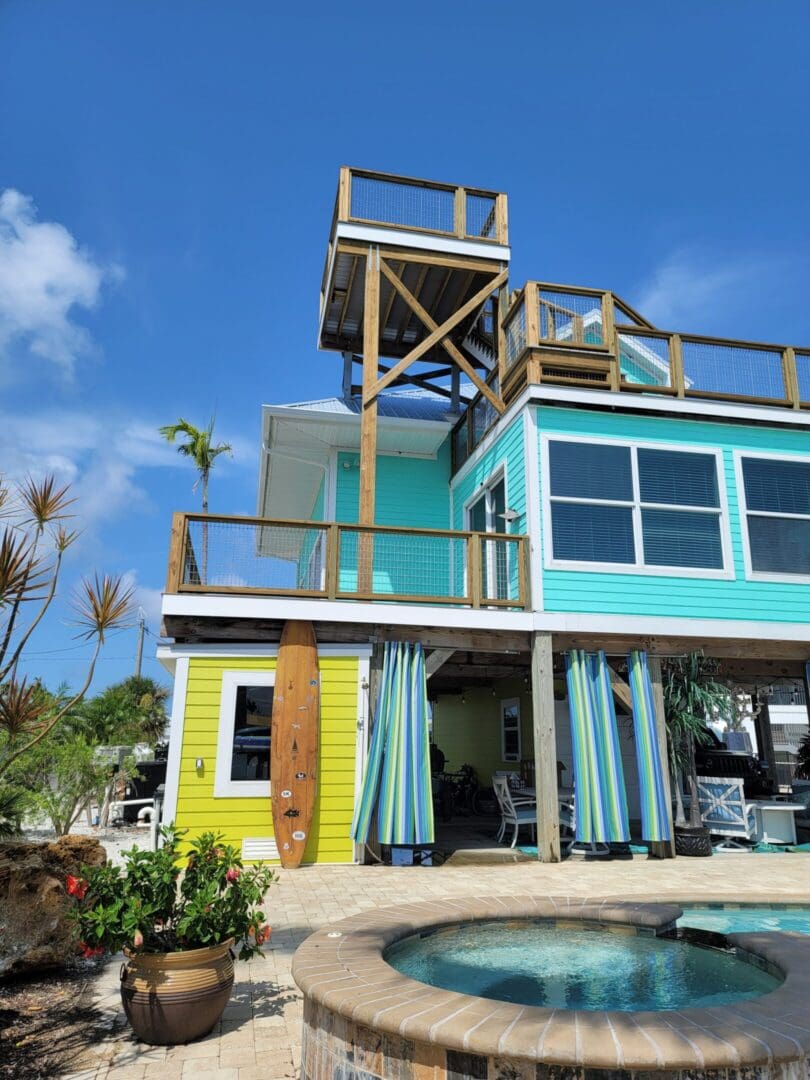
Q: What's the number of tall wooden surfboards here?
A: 1